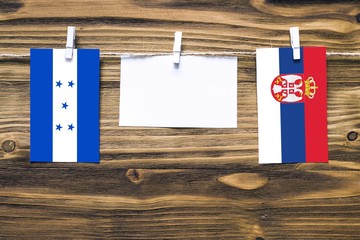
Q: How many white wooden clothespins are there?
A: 3